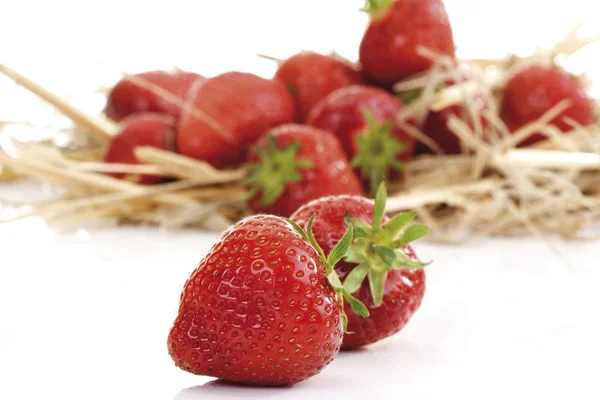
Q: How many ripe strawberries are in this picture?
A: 11